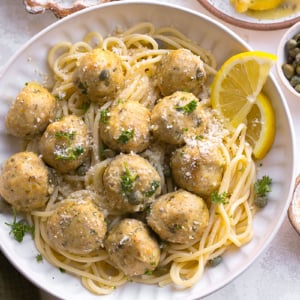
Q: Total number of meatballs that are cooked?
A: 12